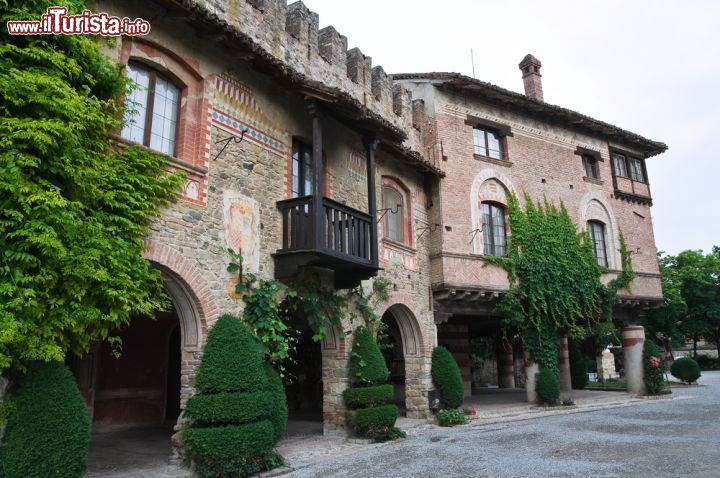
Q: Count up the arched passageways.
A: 3